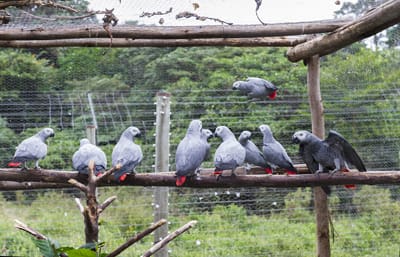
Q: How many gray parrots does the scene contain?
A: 10